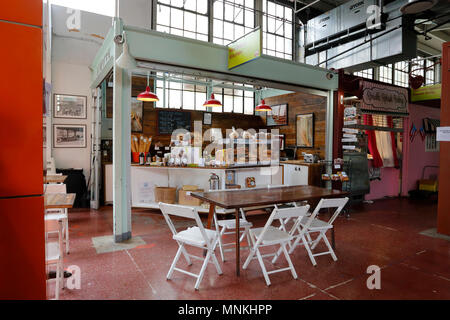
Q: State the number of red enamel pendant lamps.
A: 3